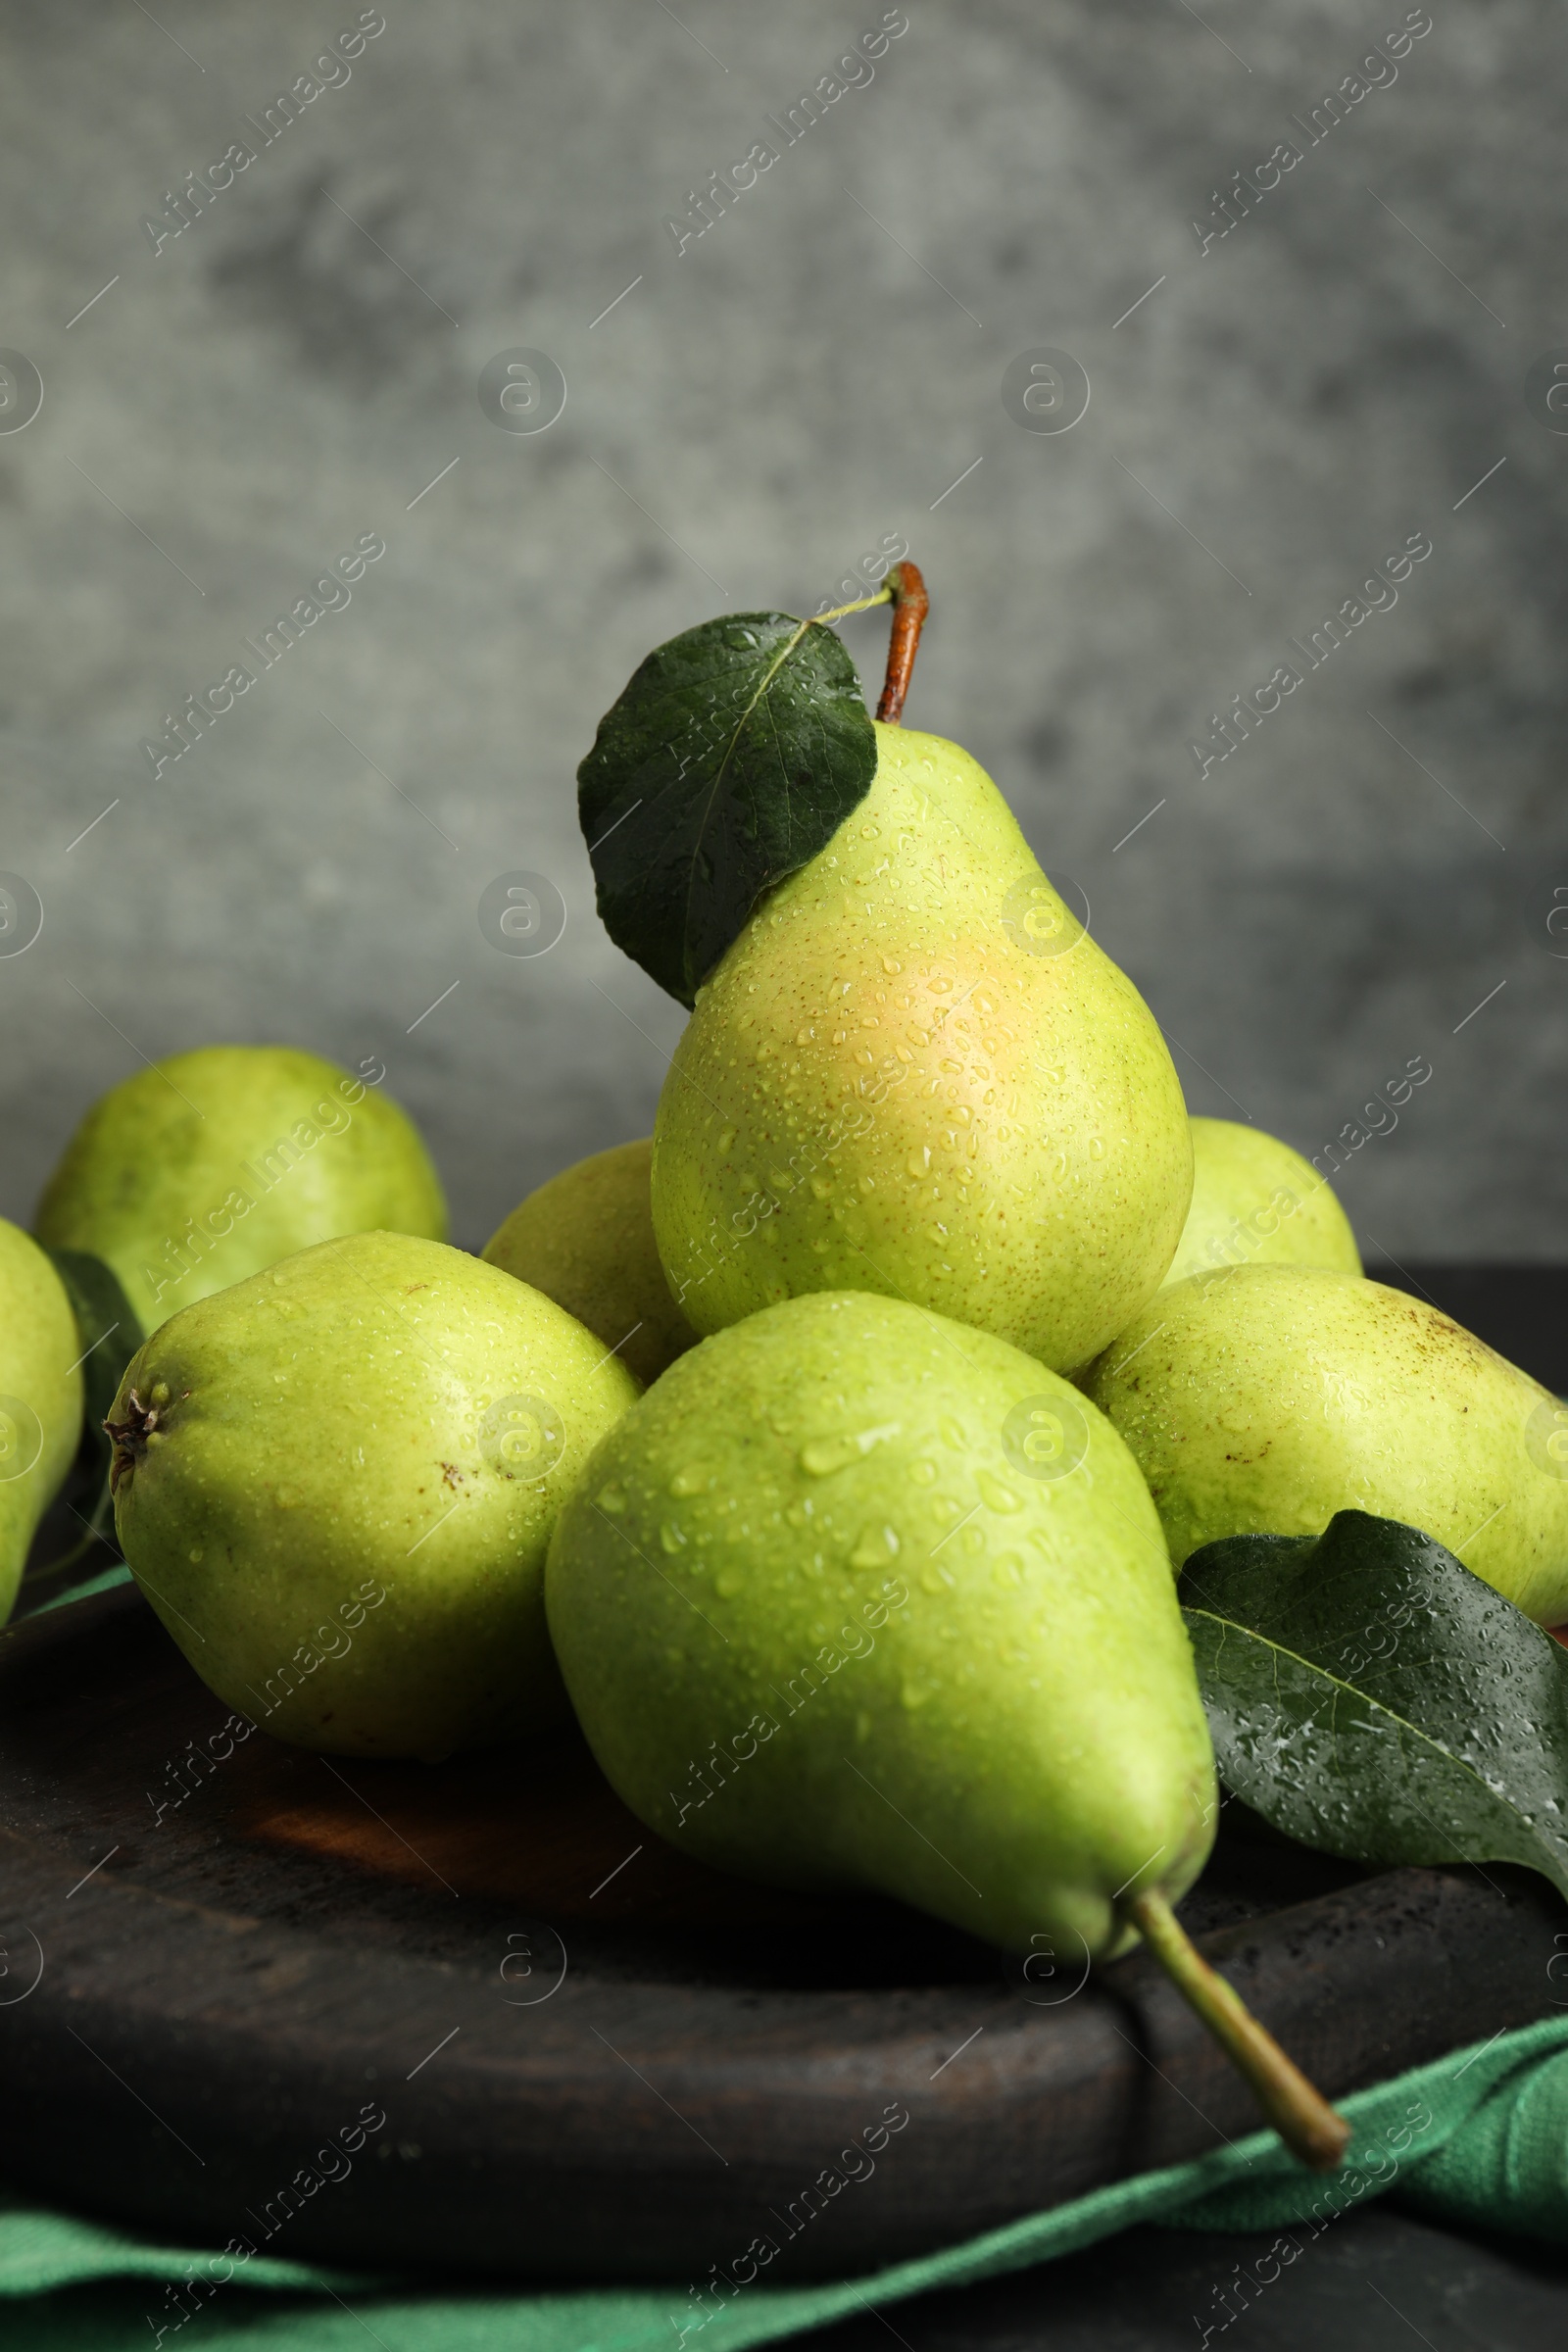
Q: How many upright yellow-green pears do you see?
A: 1